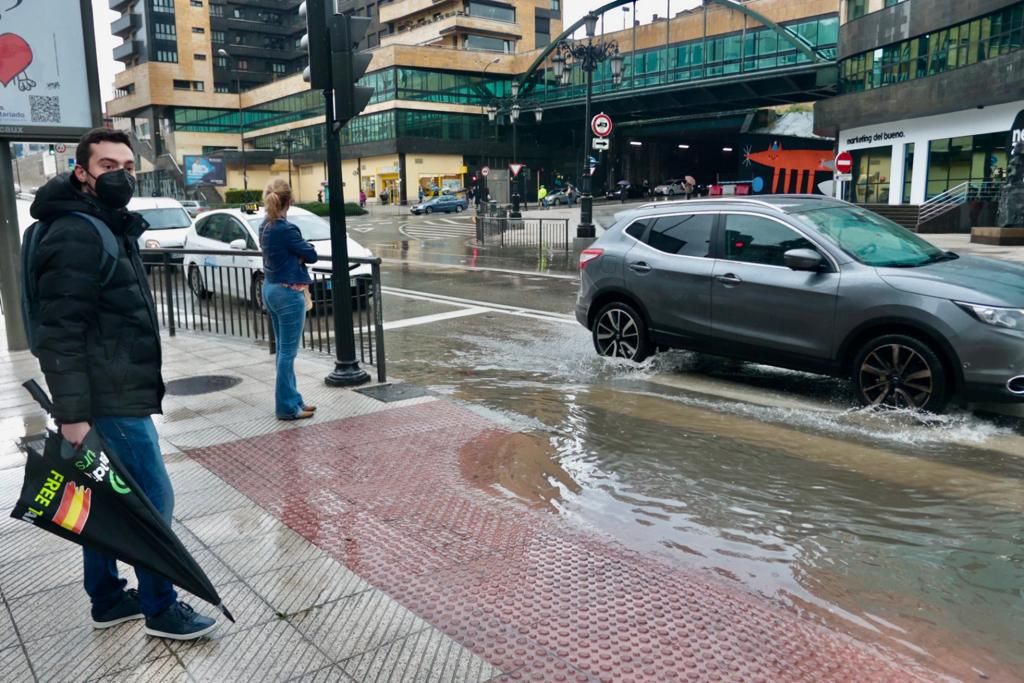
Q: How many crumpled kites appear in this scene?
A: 0